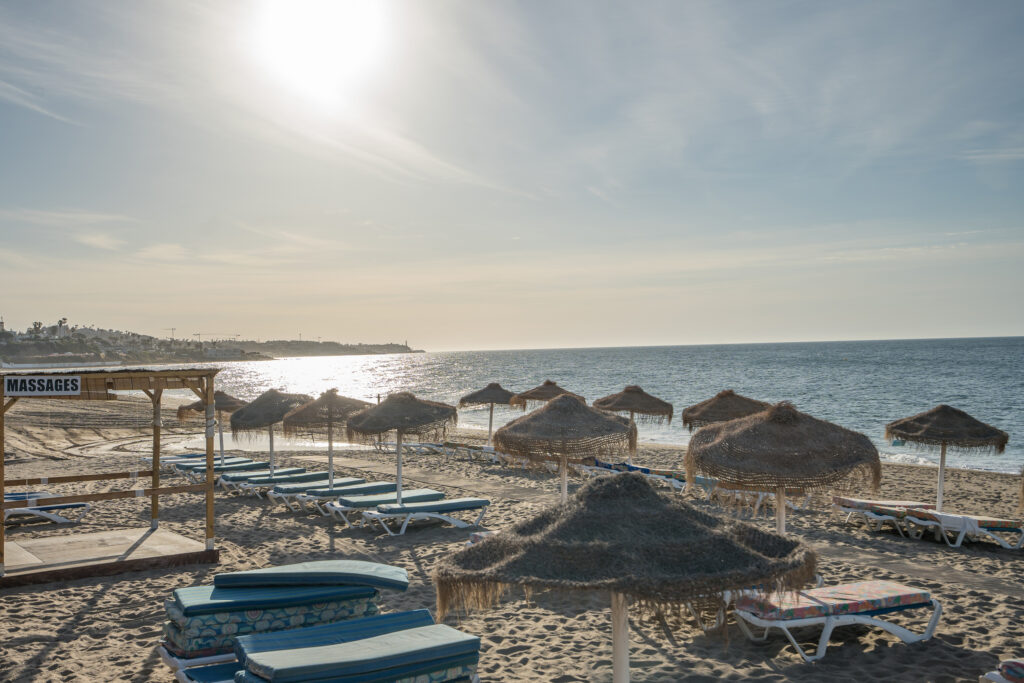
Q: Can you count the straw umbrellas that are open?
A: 12